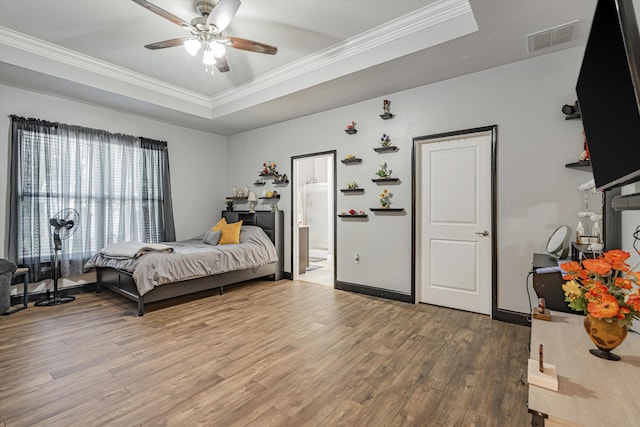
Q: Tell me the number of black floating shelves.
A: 15